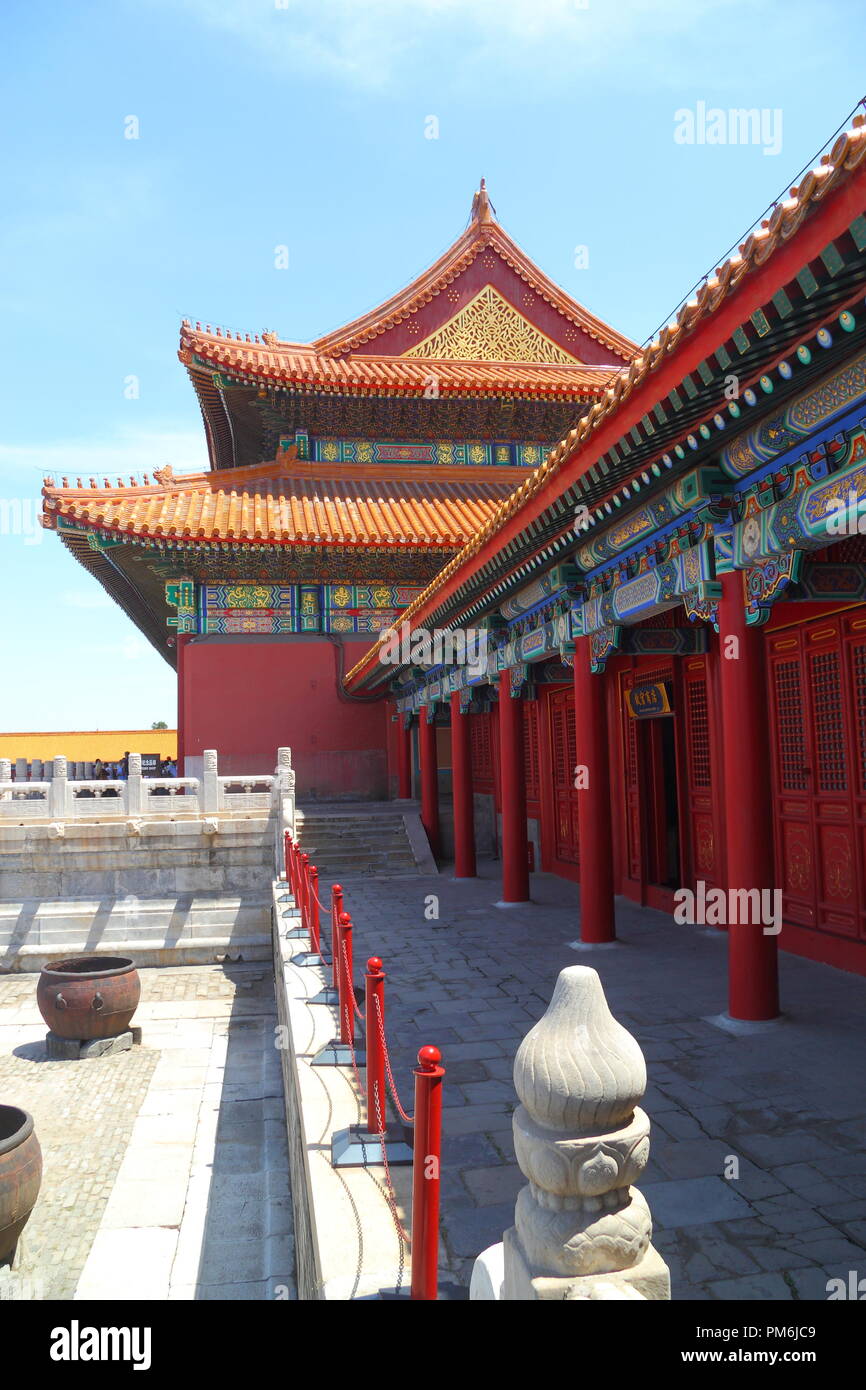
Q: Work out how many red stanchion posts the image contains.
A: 9